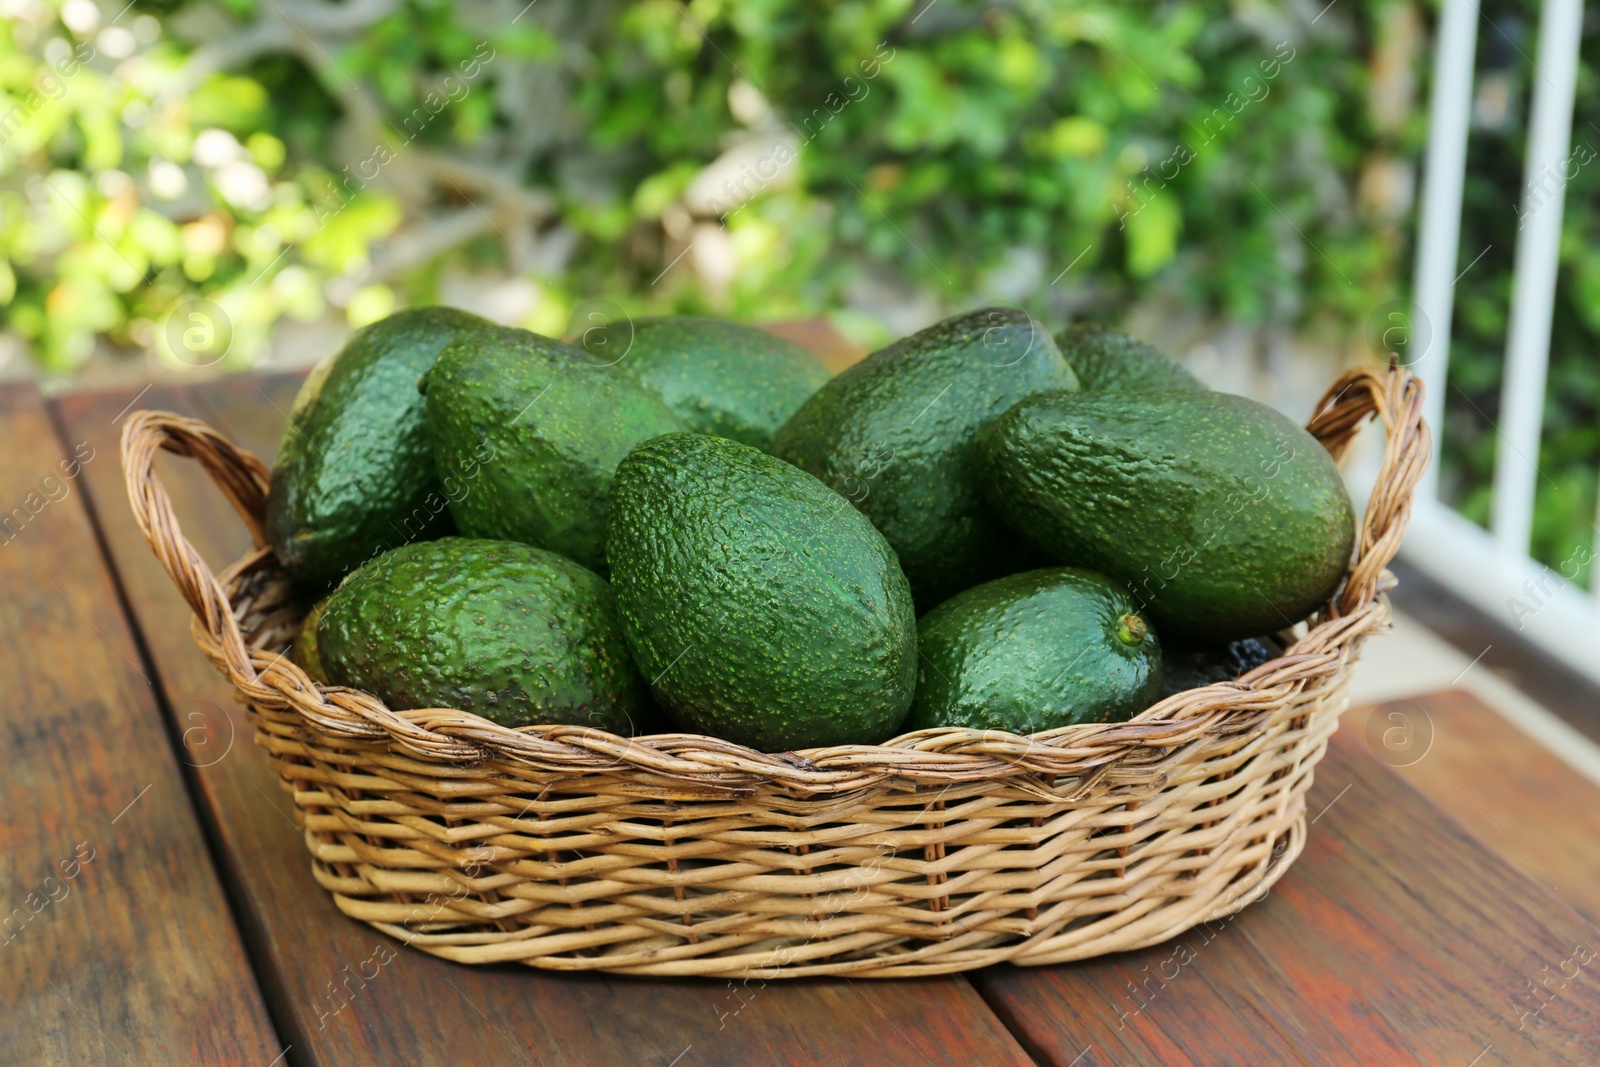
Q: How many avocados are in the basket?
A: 9